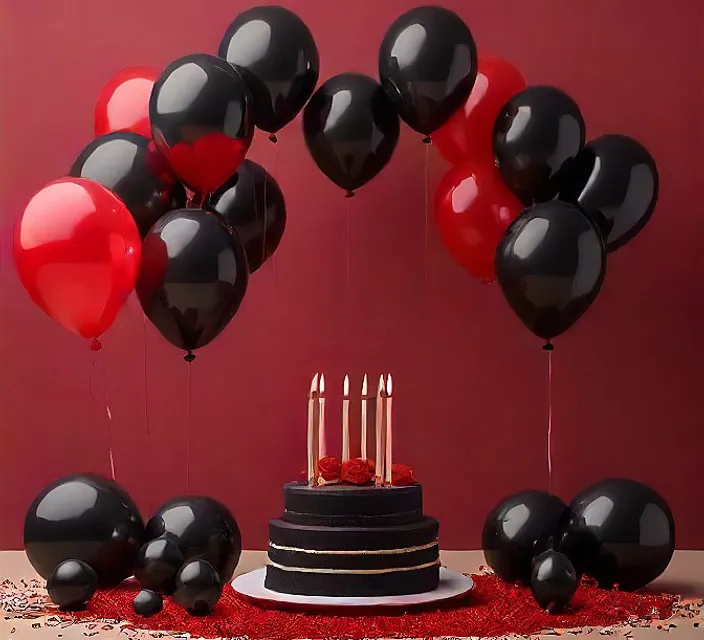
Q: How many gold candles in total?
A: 6